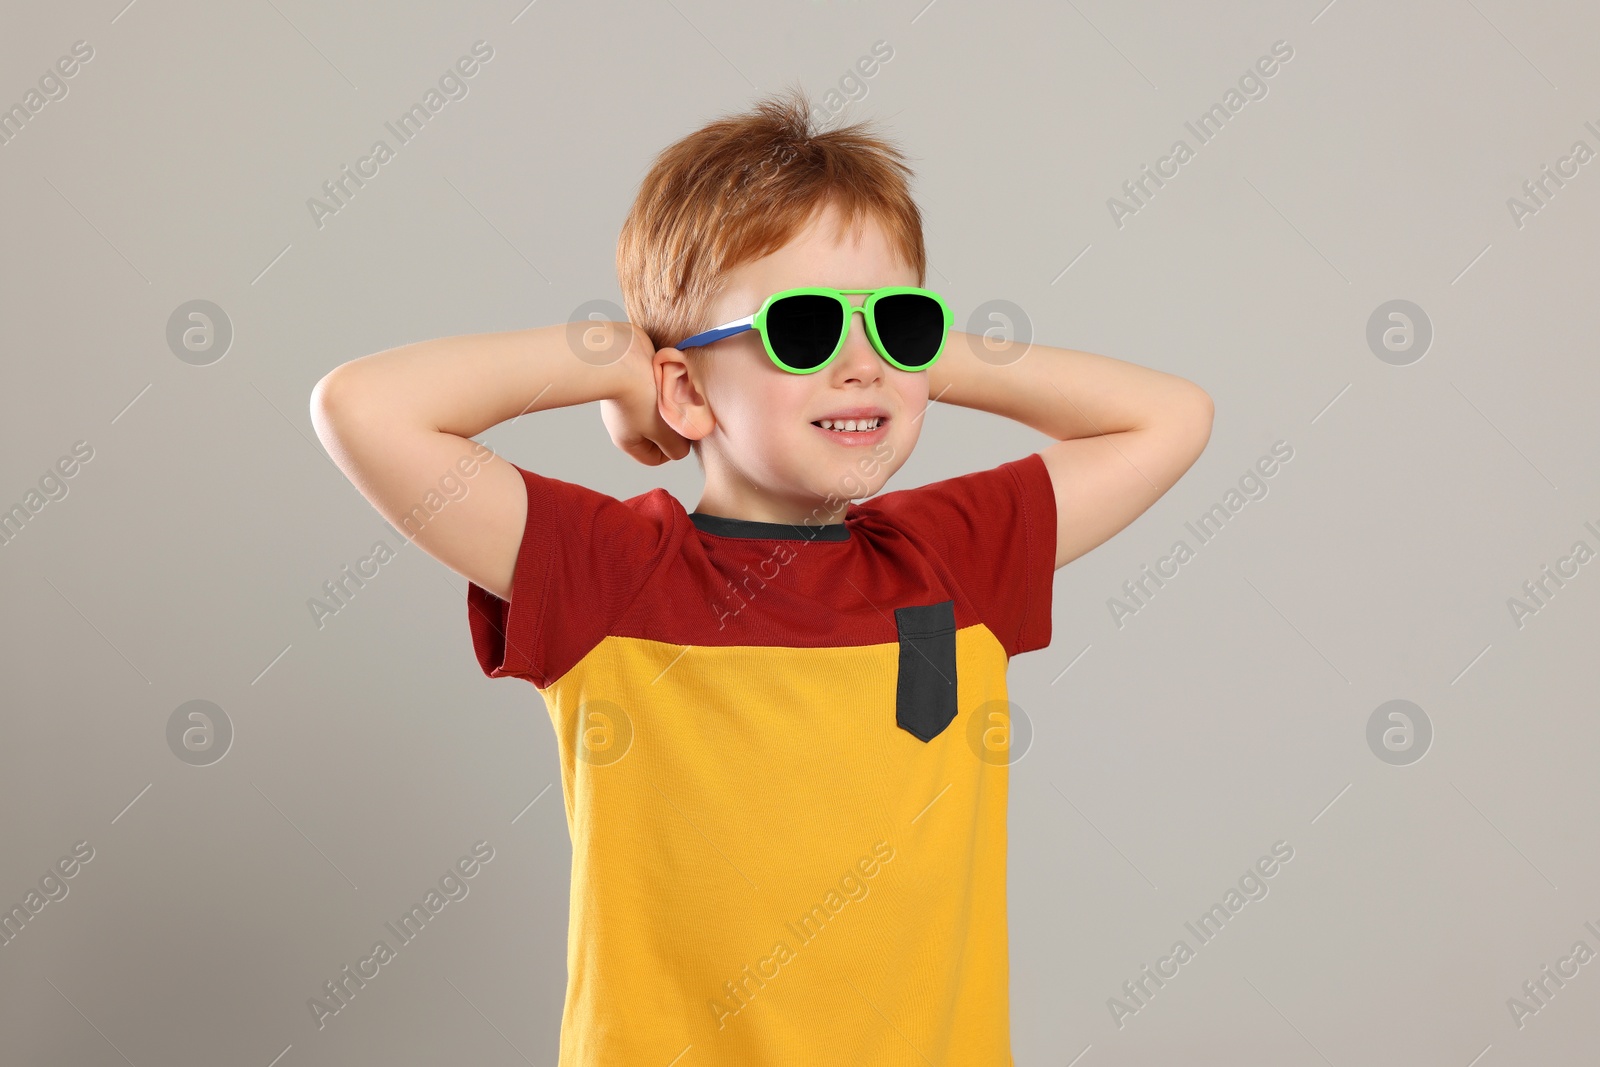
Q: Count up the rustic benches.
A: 0